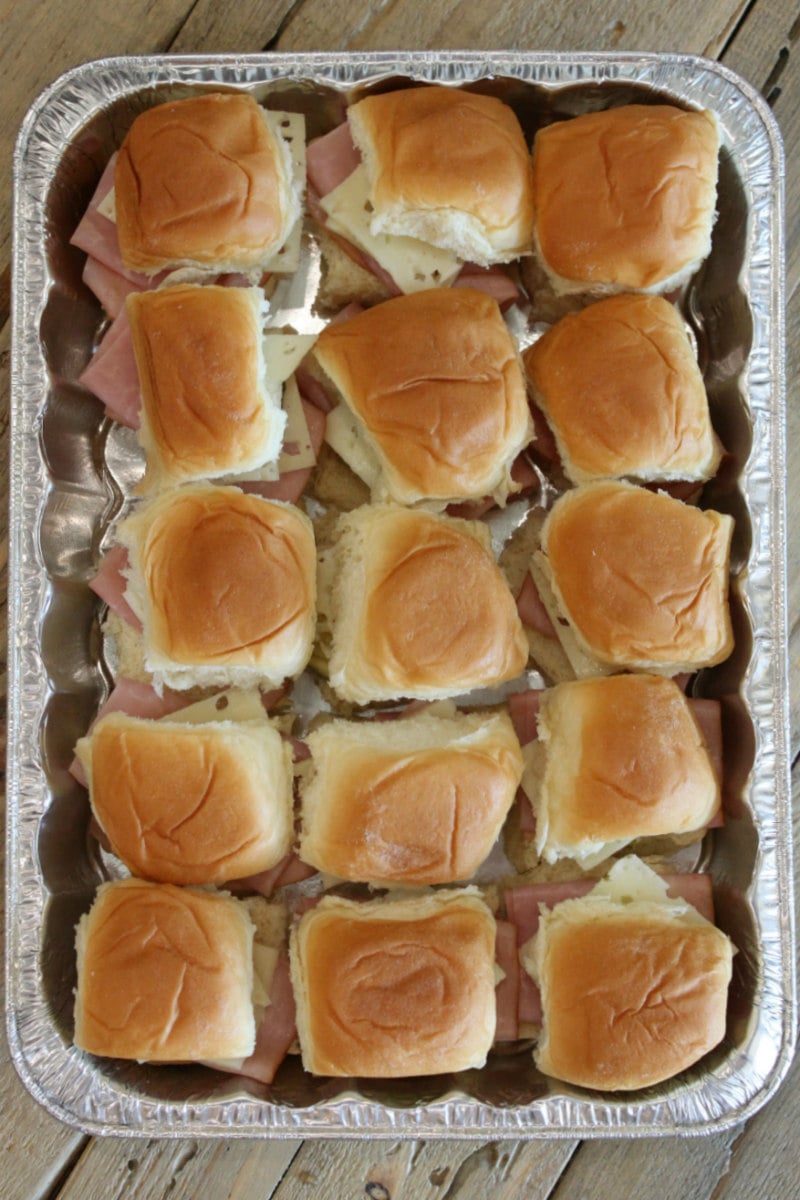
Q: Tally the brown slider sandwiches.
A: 15